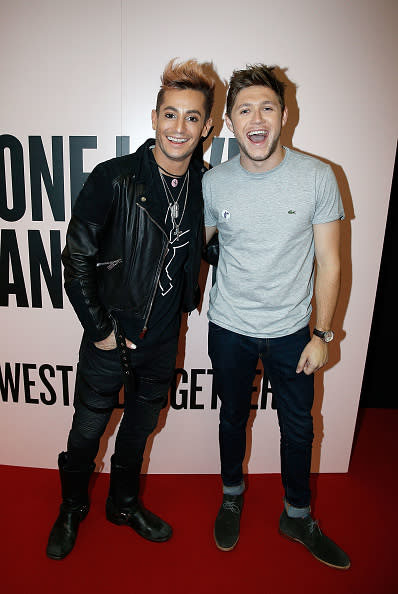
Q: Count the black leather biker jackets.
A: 1